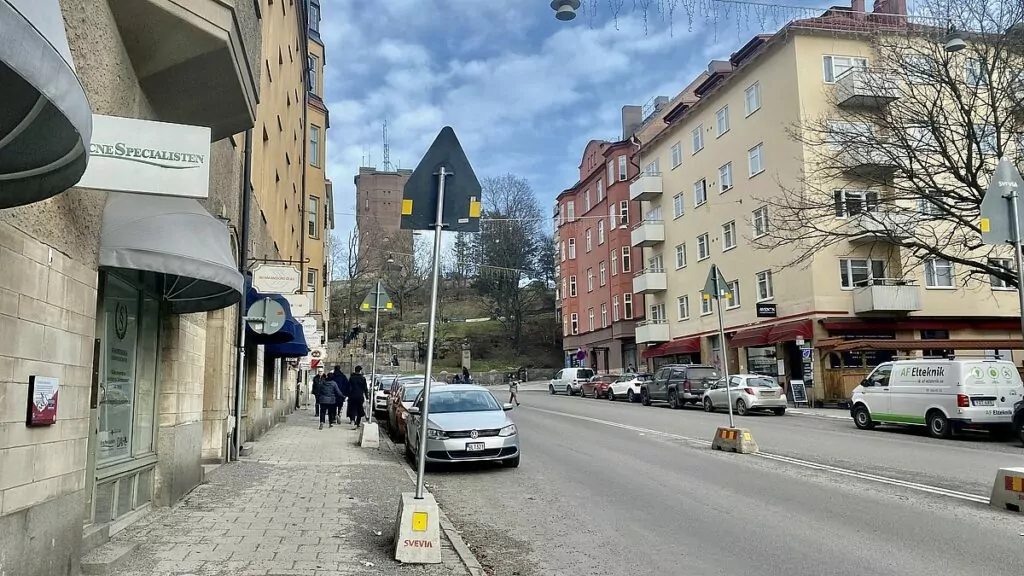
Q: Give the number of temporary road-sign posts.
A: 4